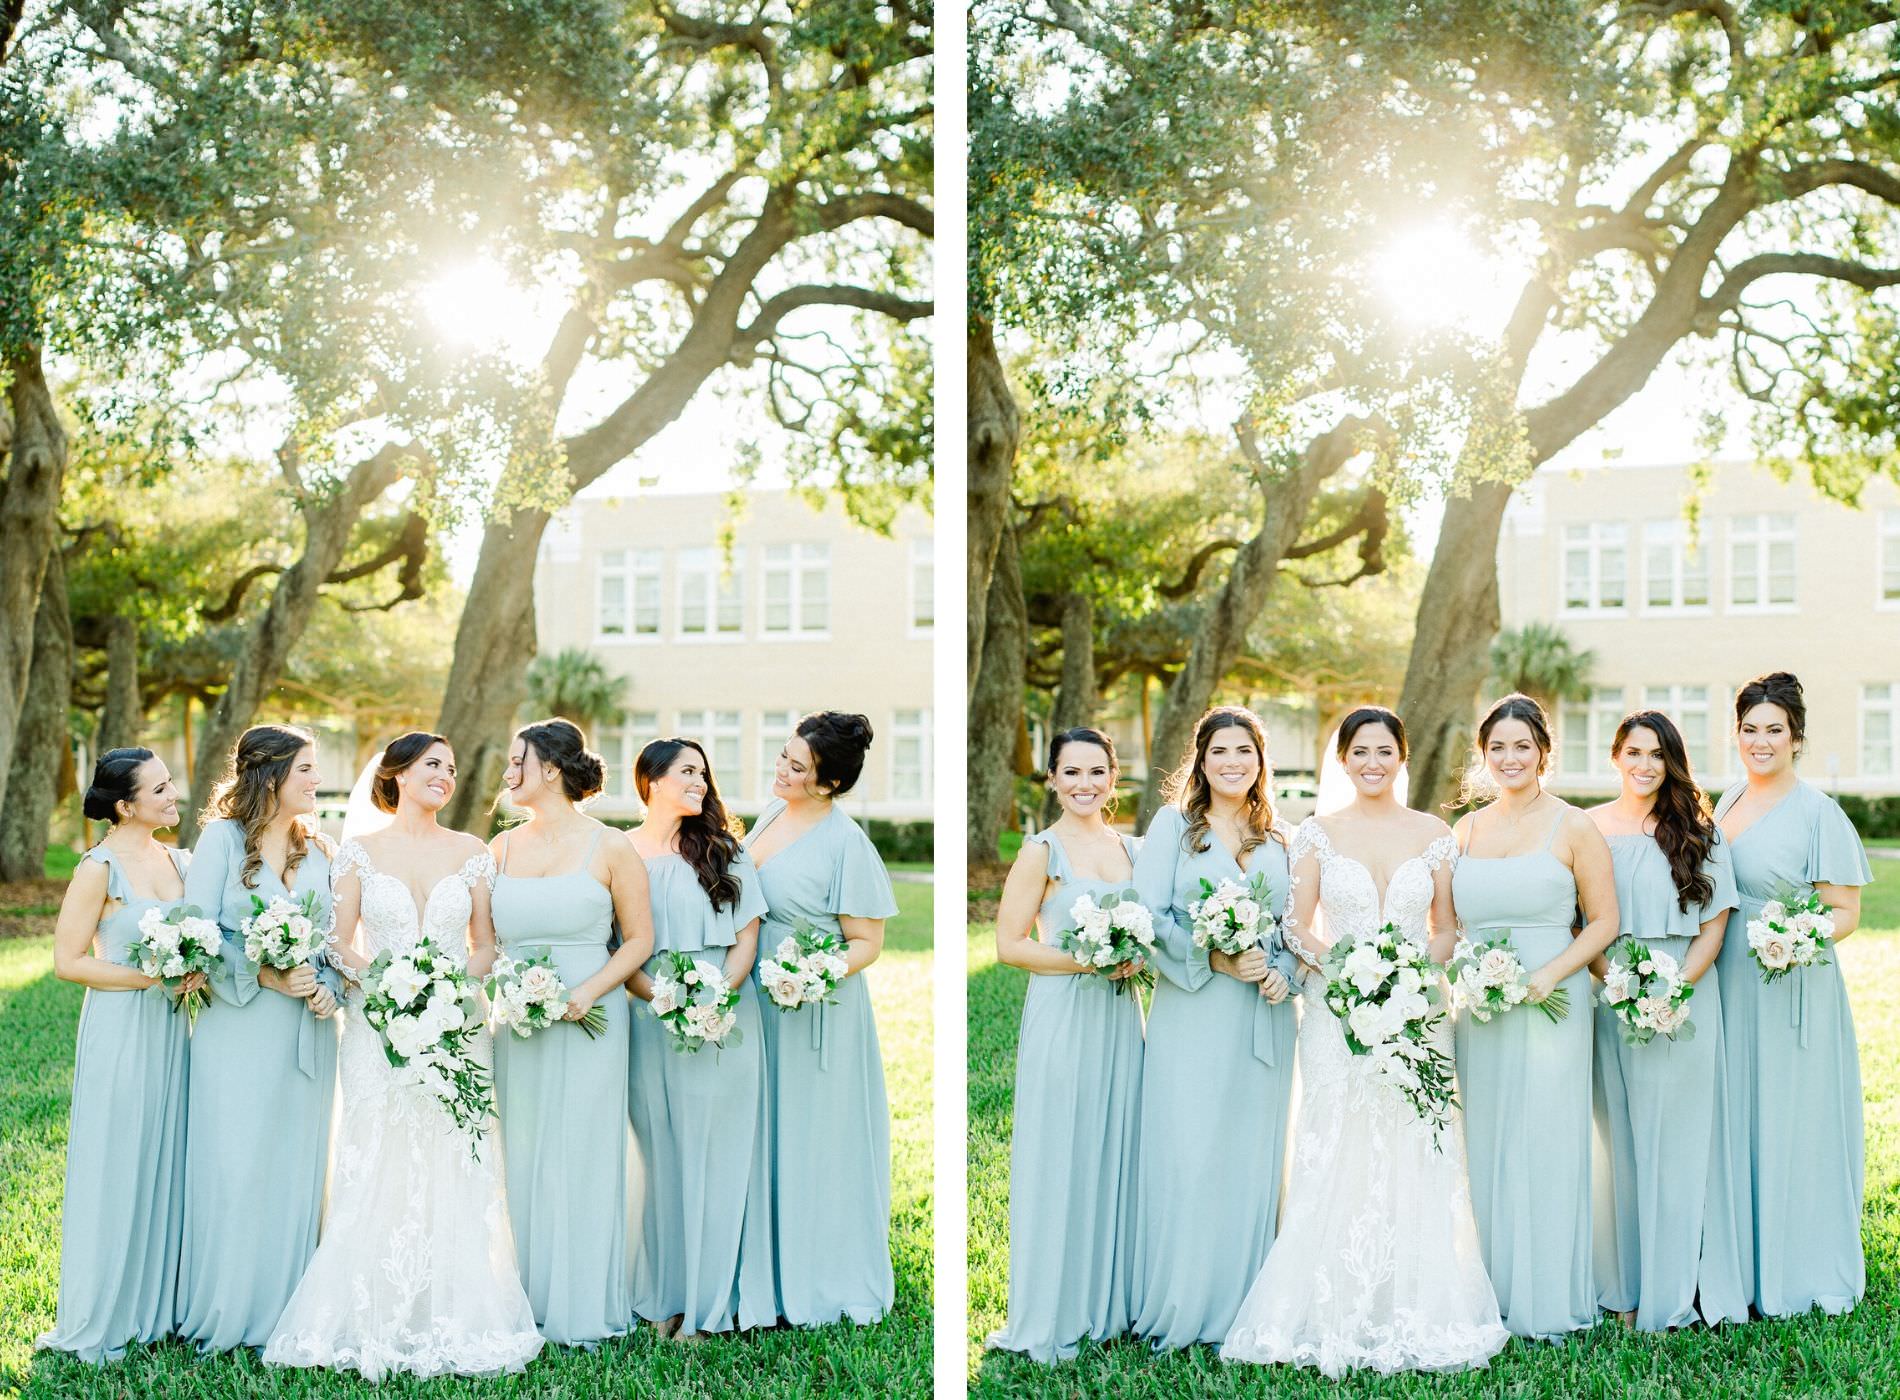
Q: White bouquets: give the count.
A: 12